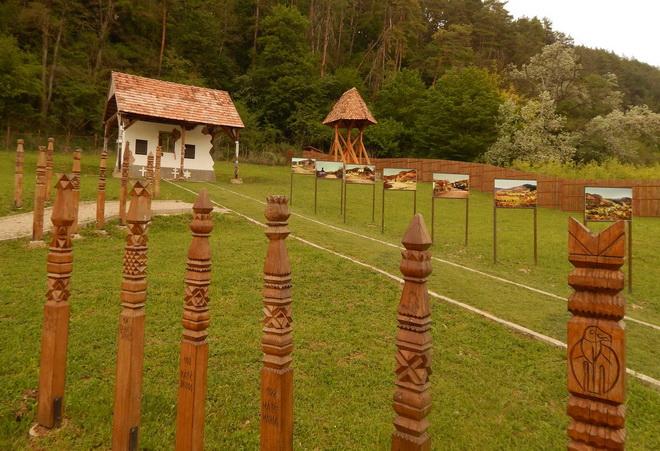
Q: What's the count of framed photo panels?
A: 7